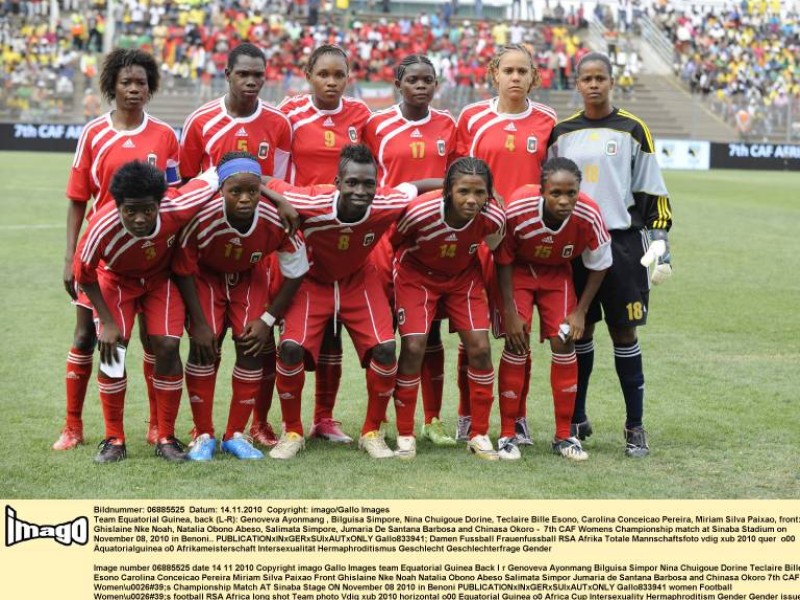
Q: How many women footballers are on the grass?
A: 11